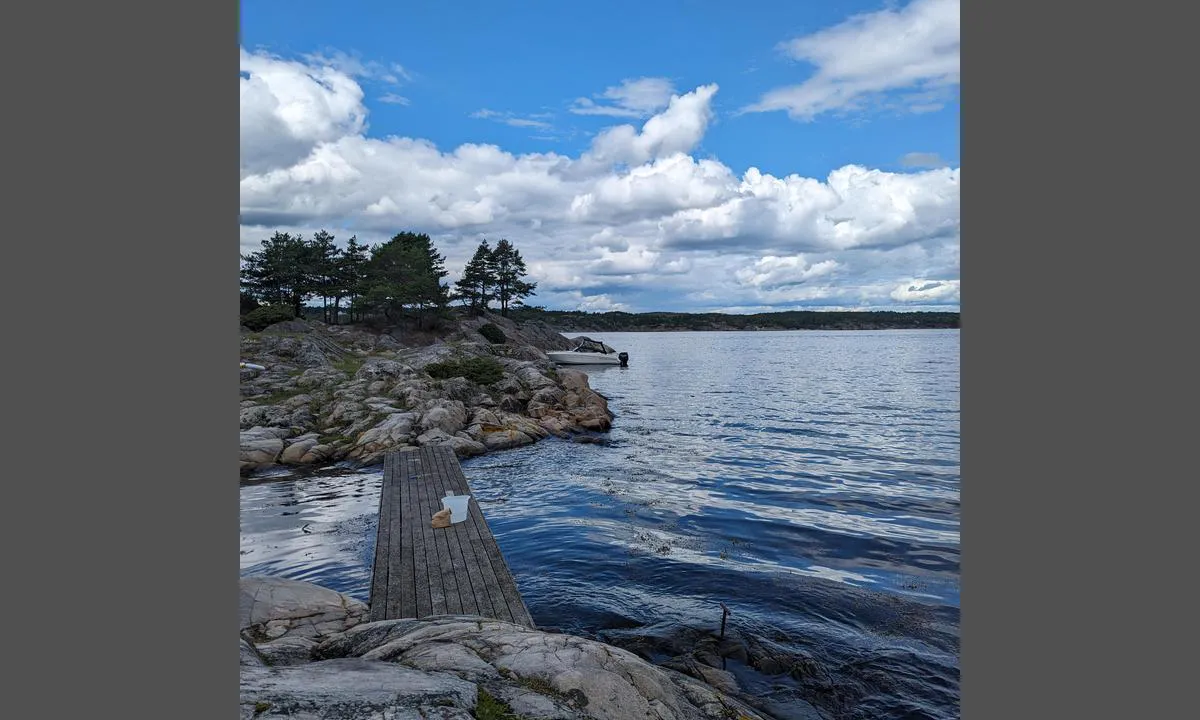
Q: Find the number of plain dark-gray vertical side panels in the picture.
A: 2